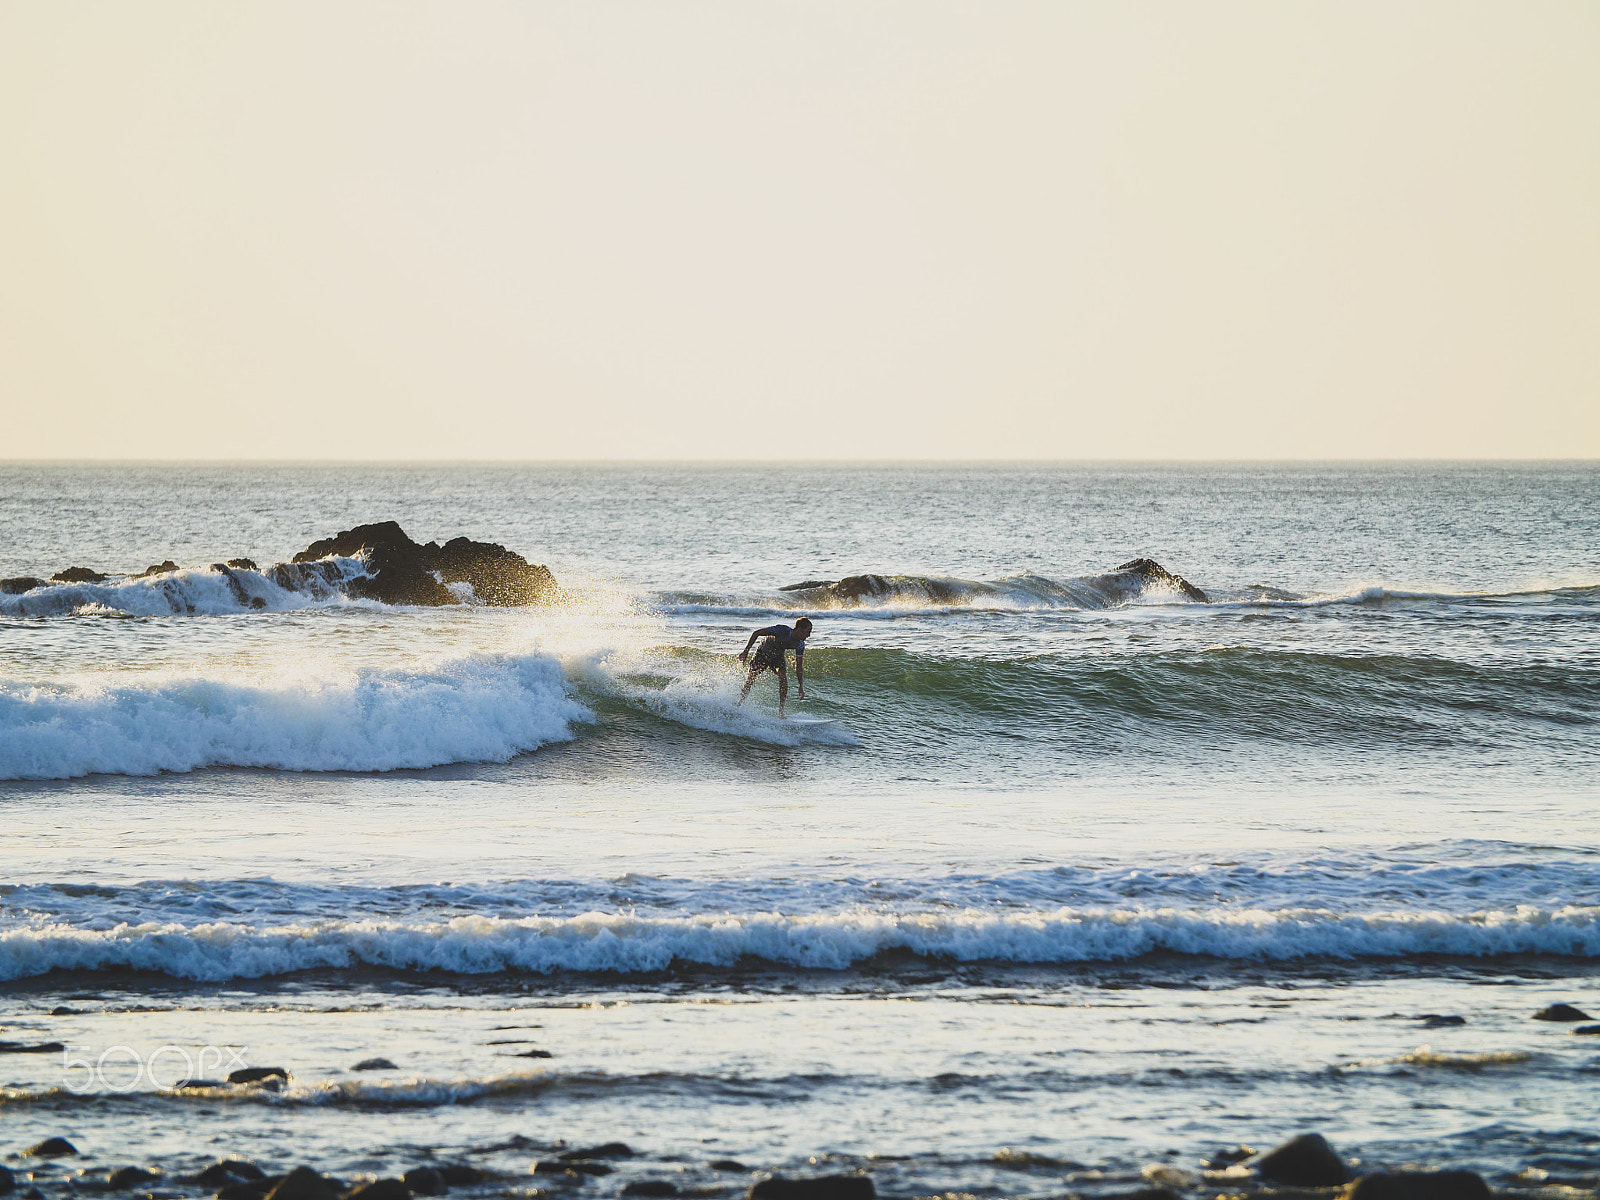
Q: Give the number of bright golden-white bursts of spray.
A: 1